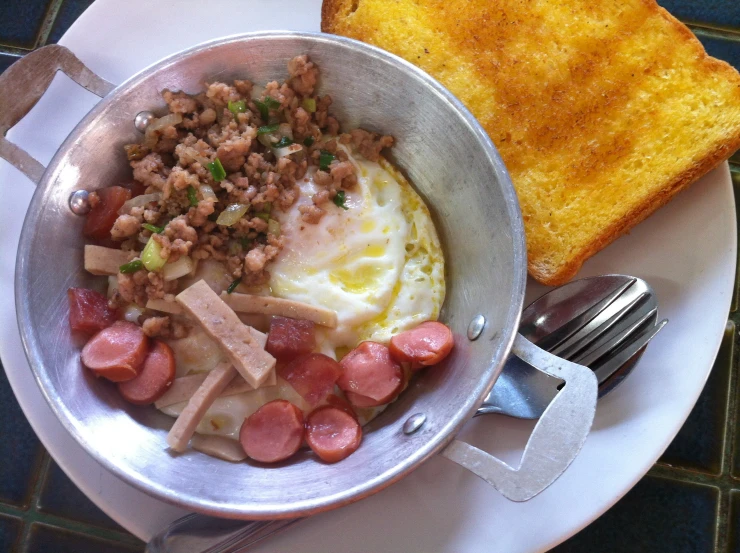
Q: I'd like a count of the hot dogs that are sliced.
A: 6